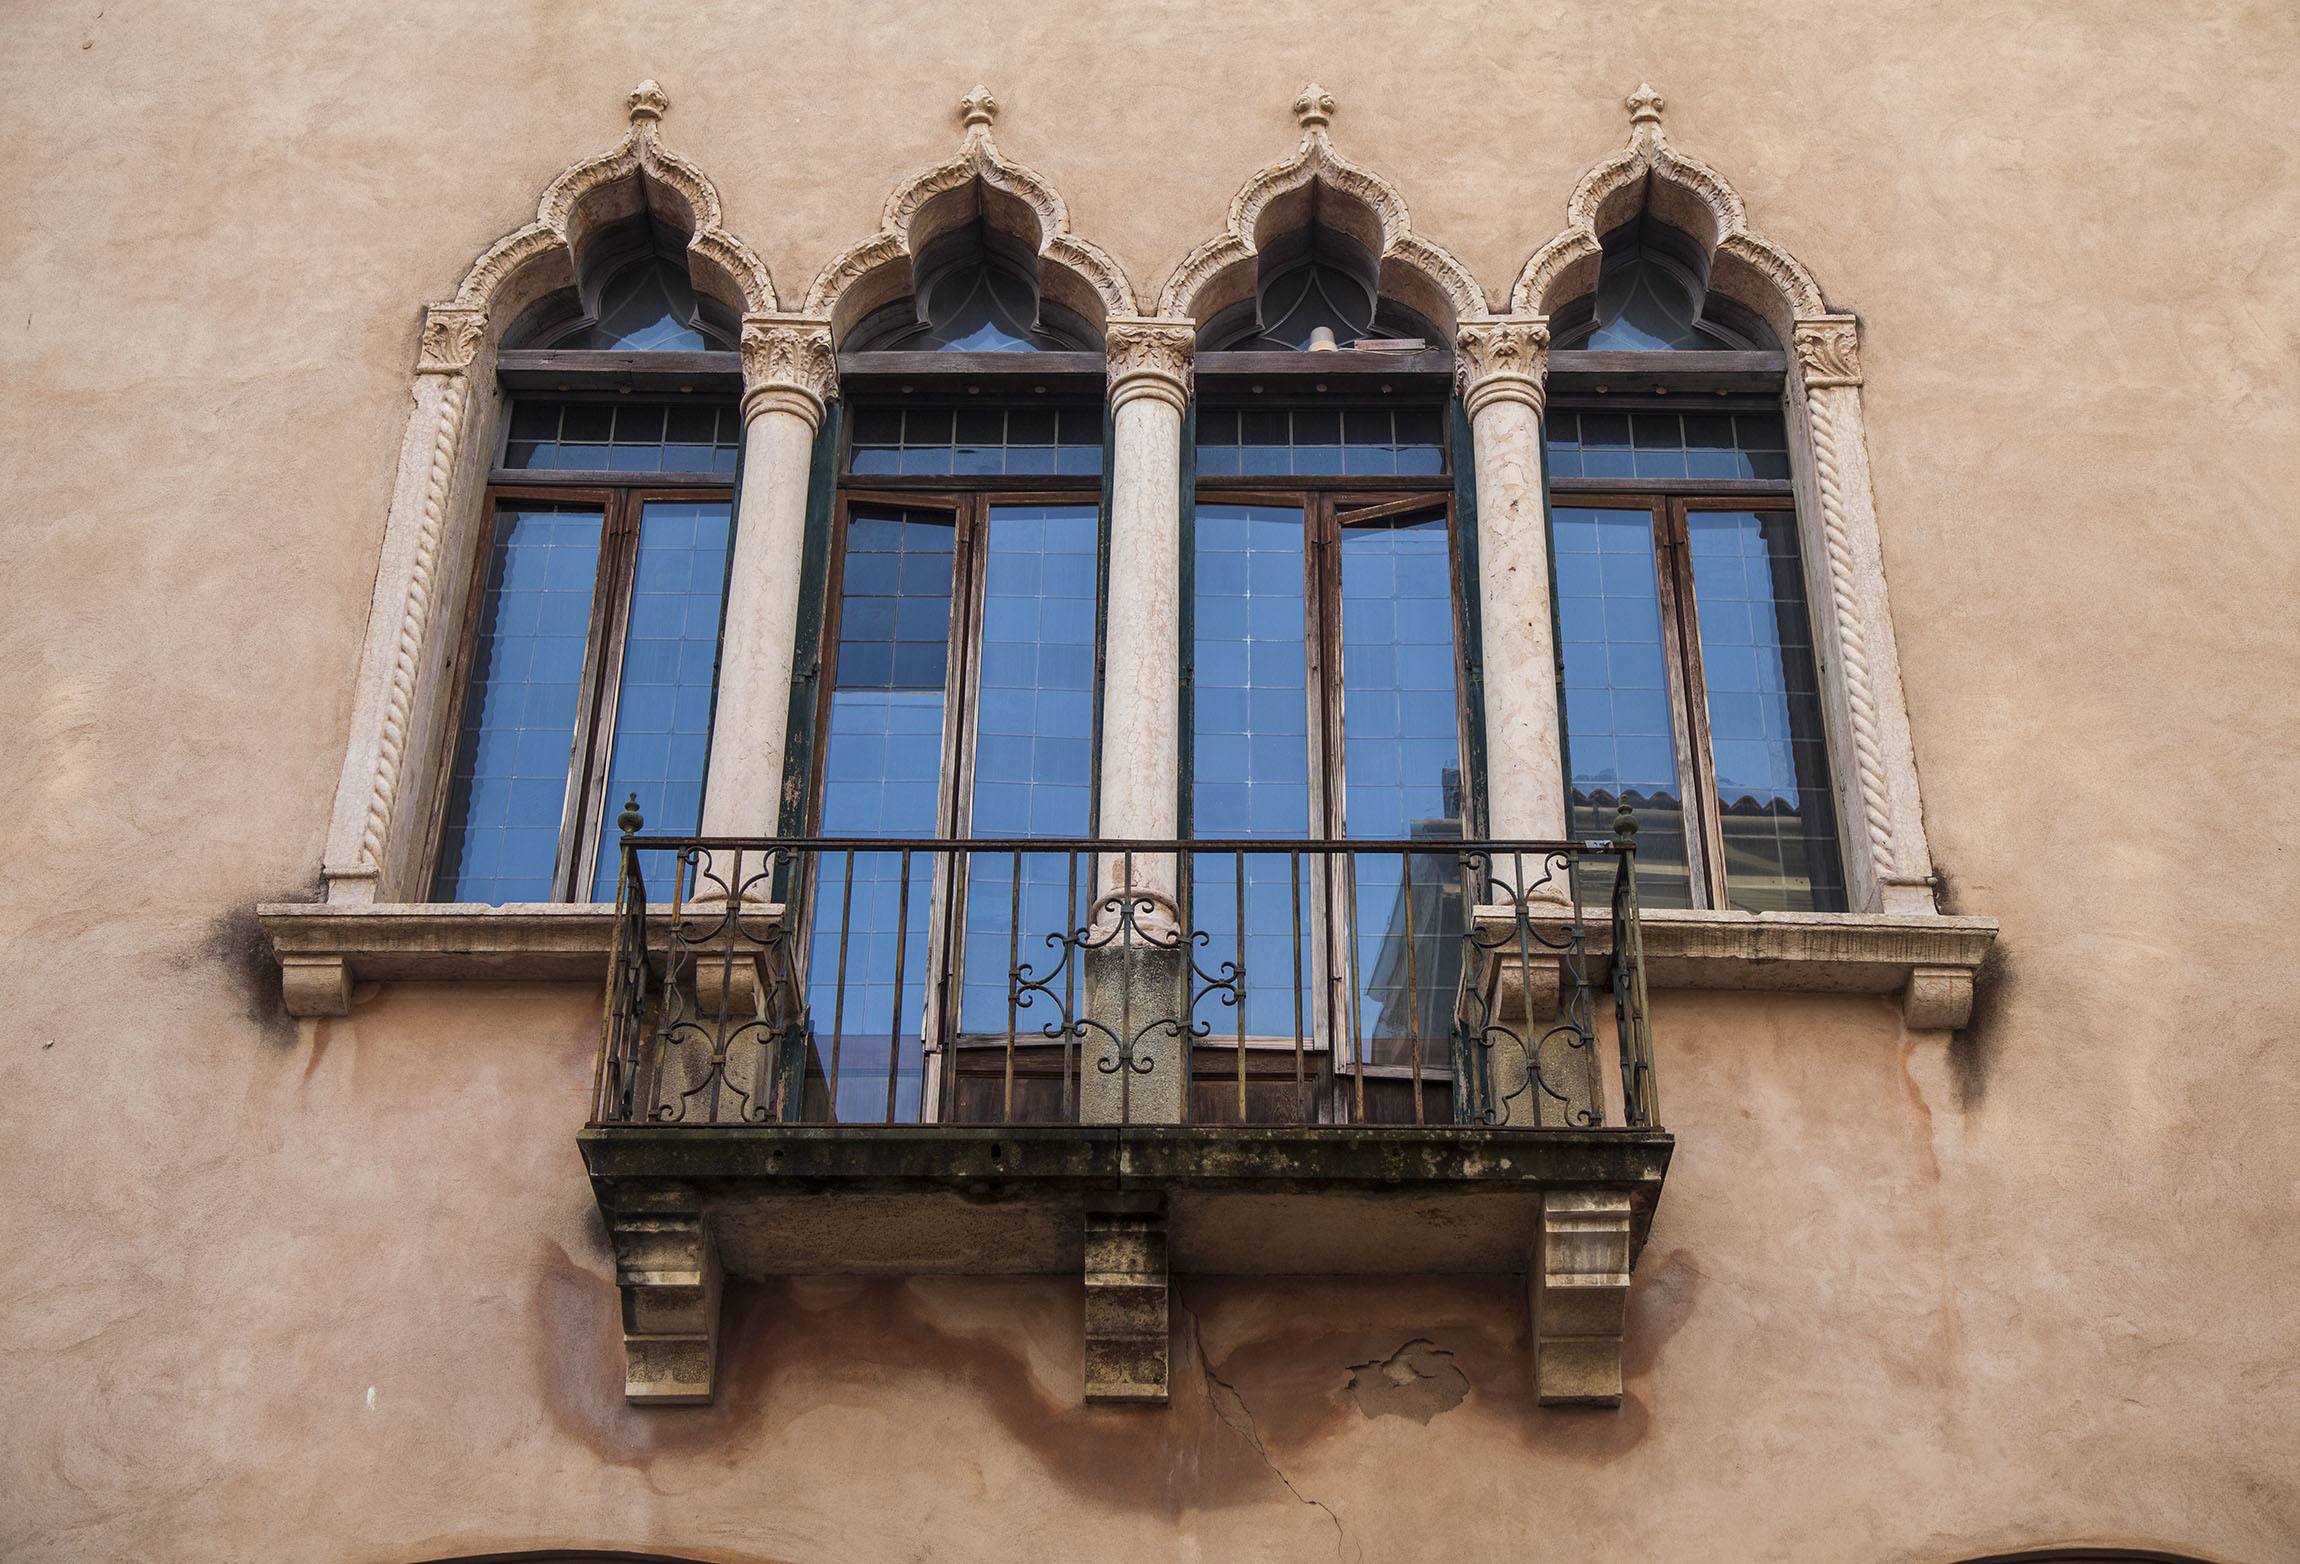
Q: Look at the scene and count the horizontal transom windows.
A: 4